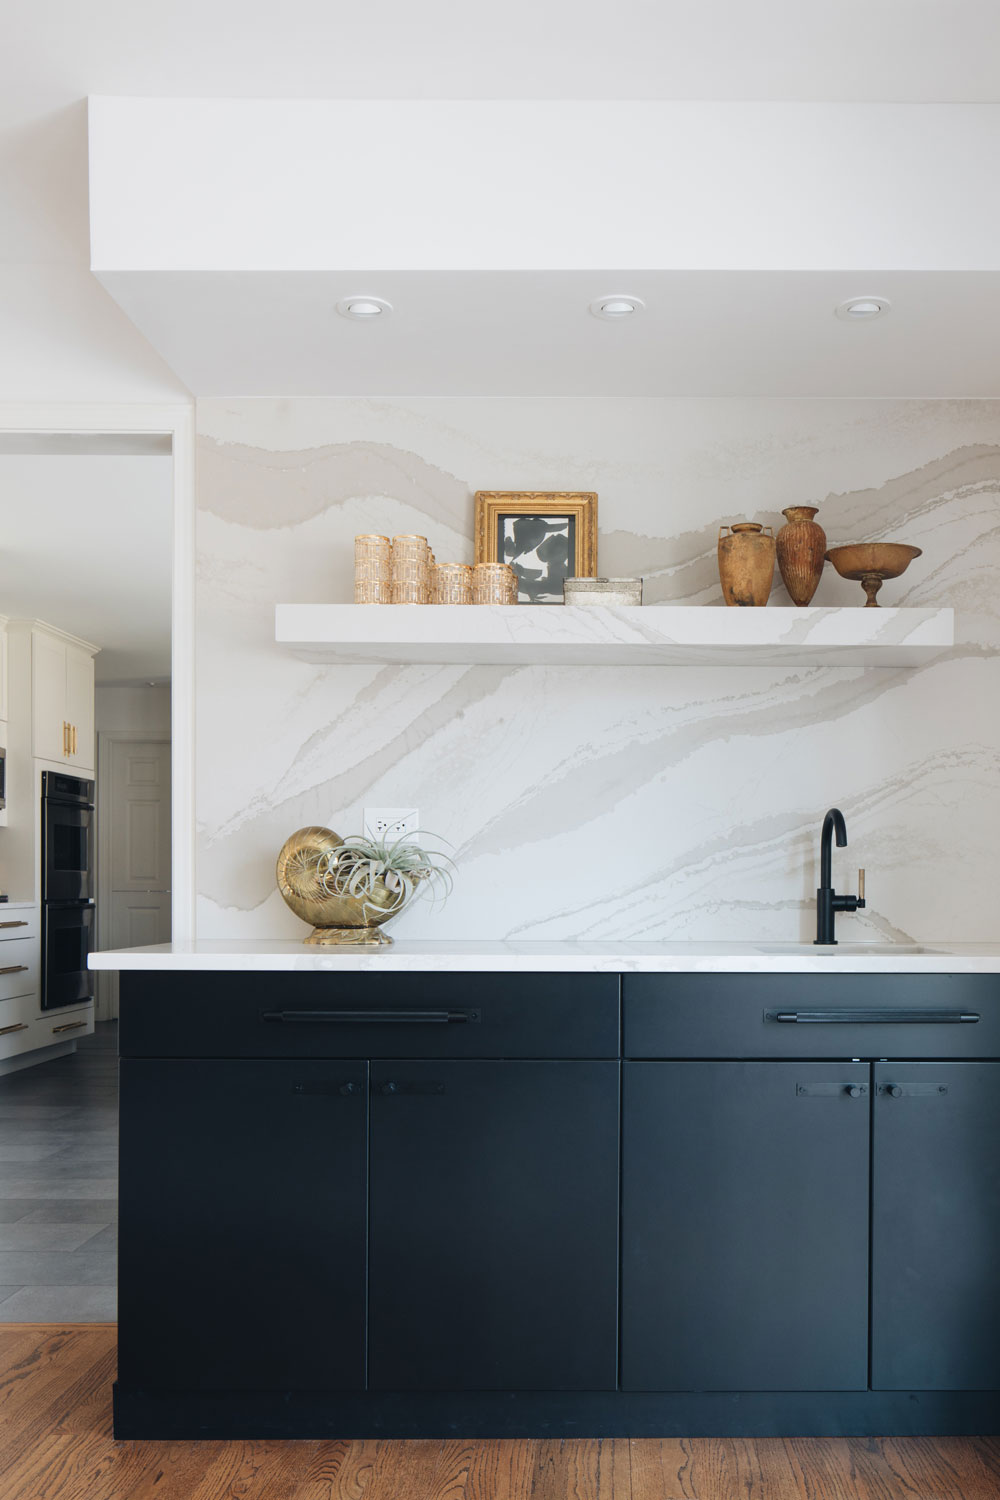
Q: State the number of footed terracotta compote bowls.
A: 1